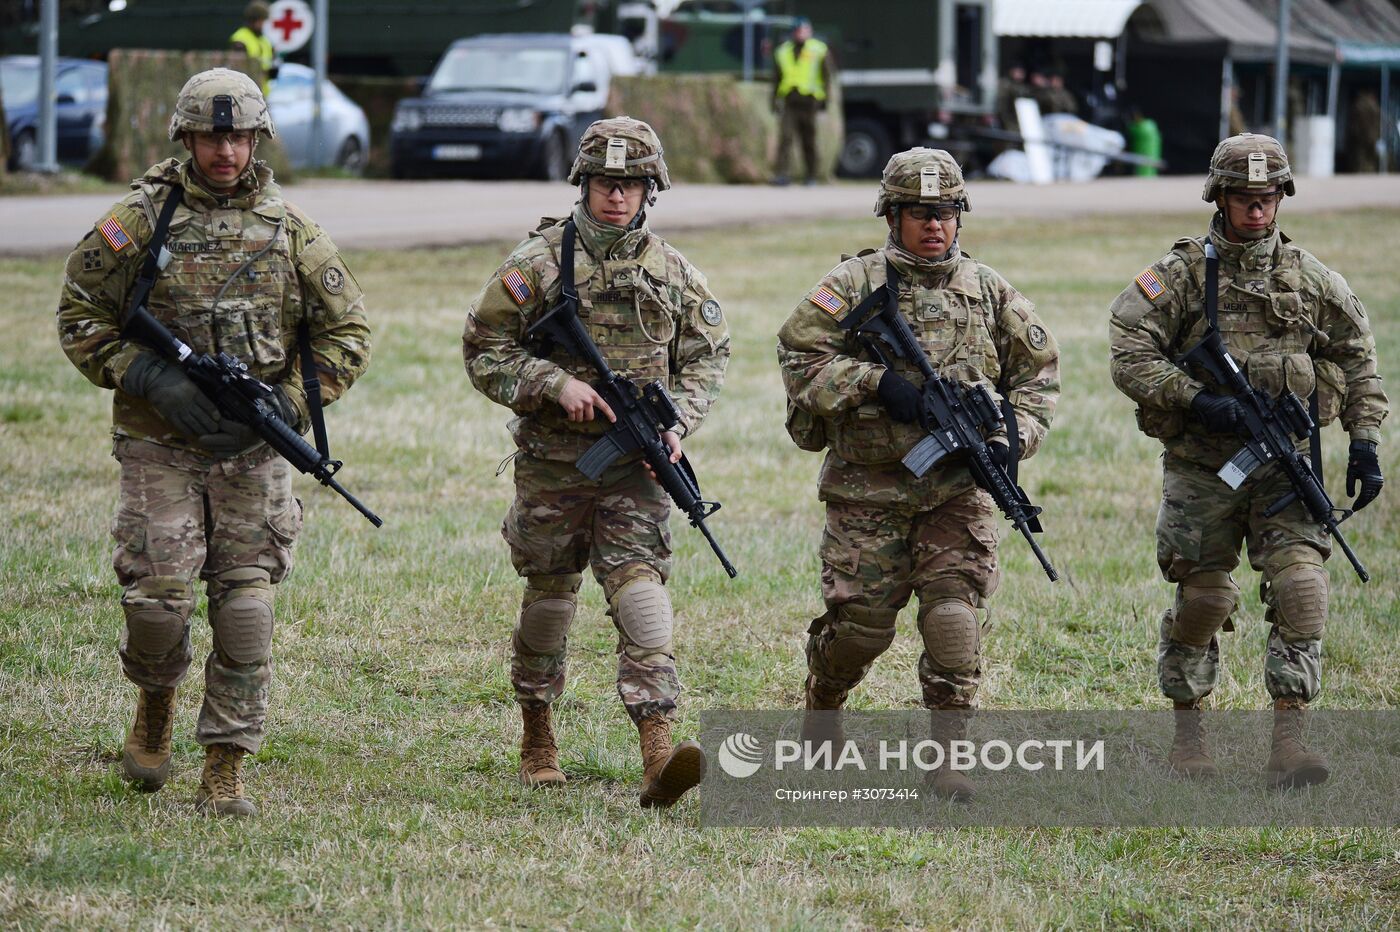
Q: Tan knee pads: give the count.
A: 8